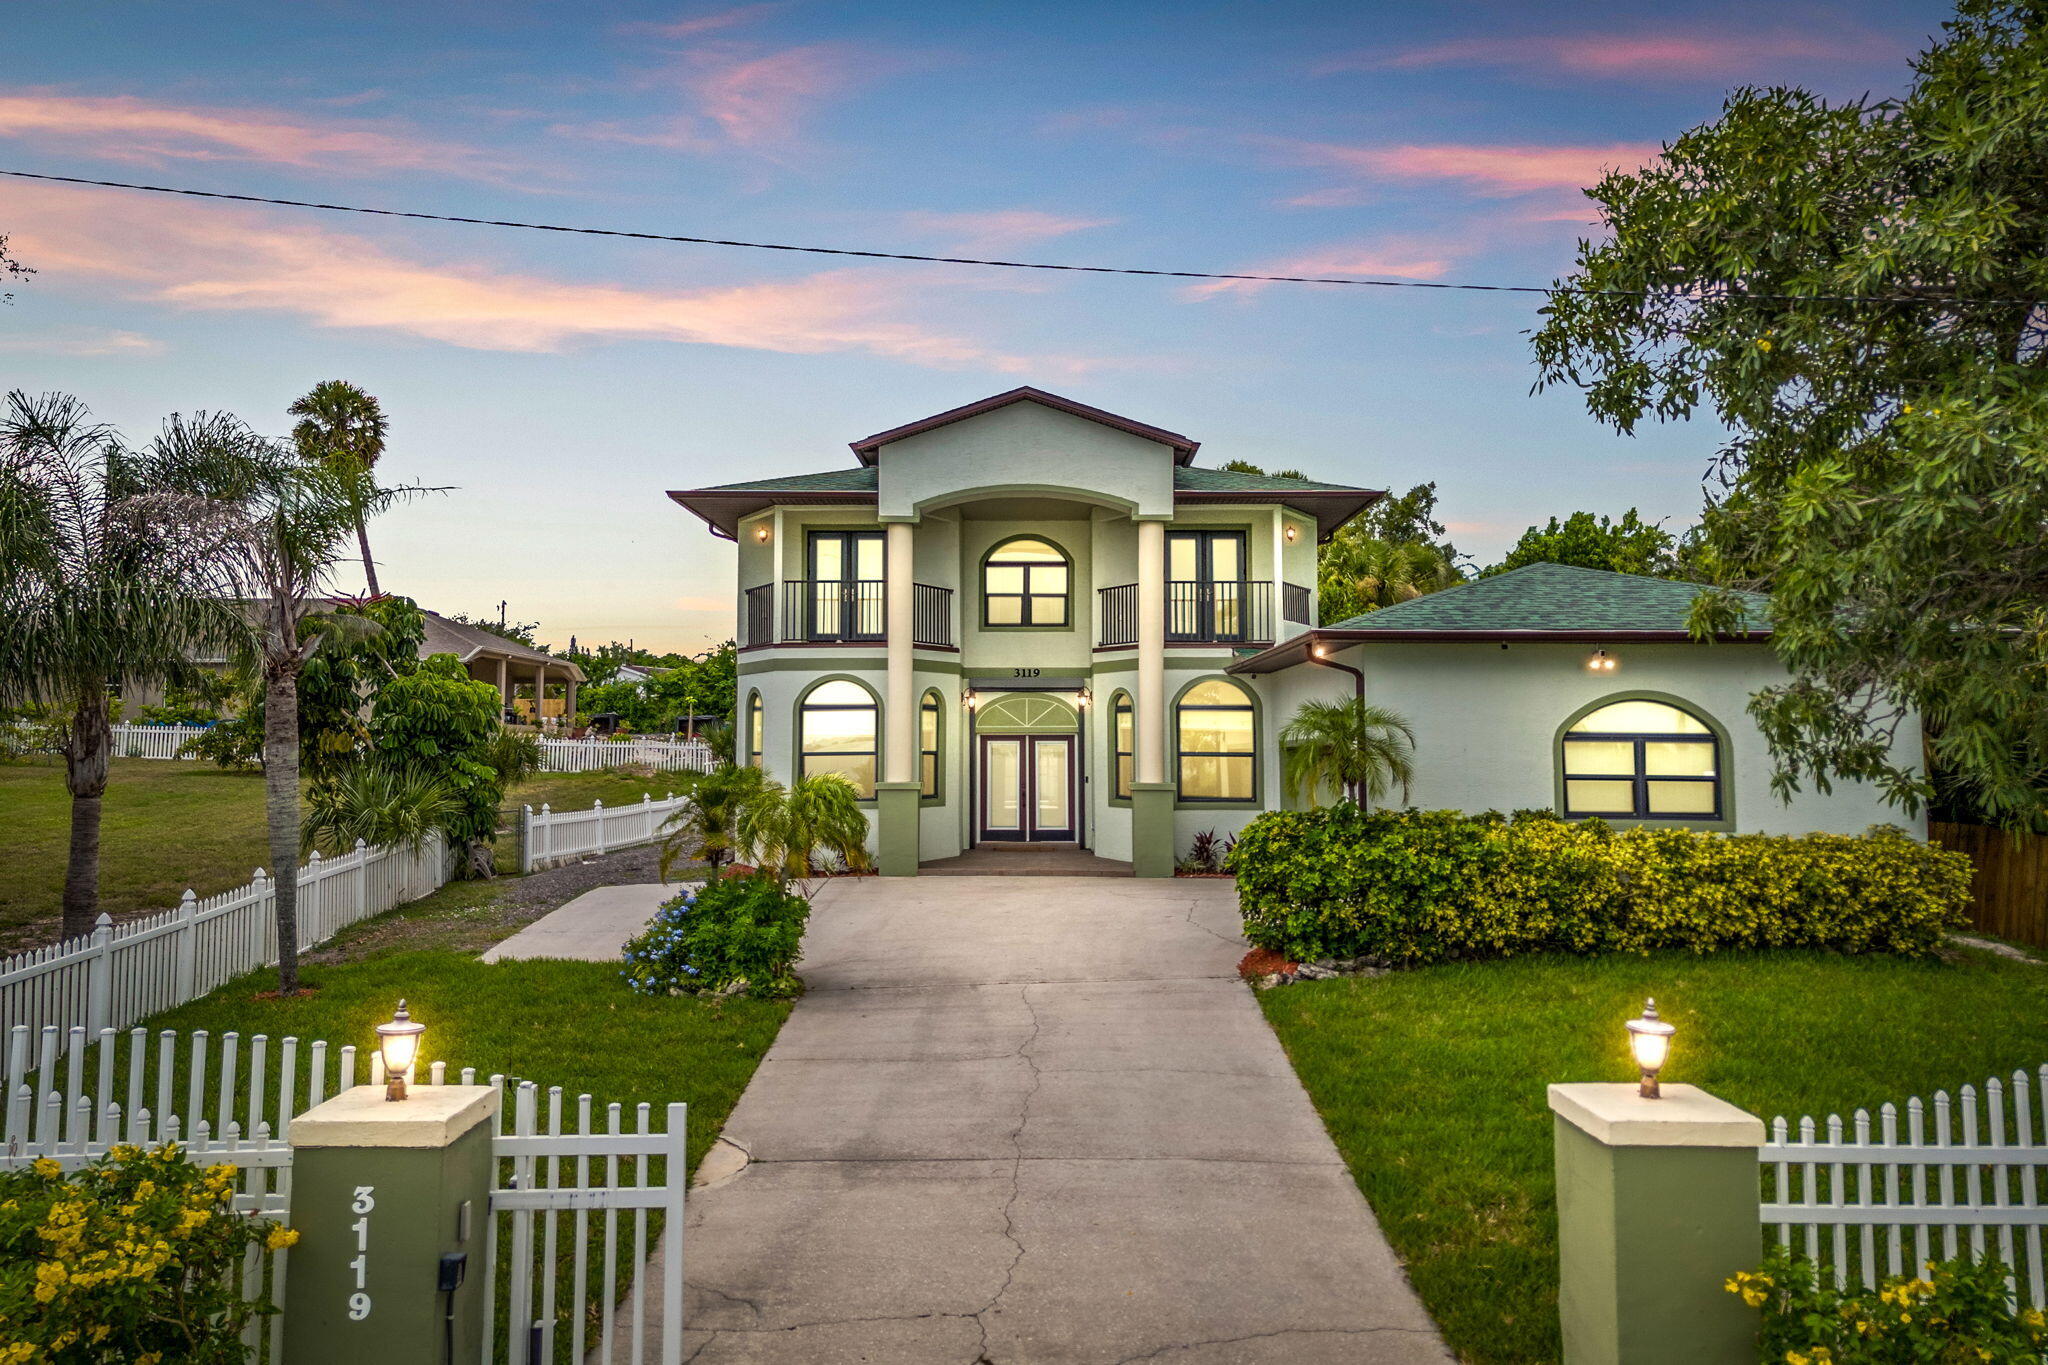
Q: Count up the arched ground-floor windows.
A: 6